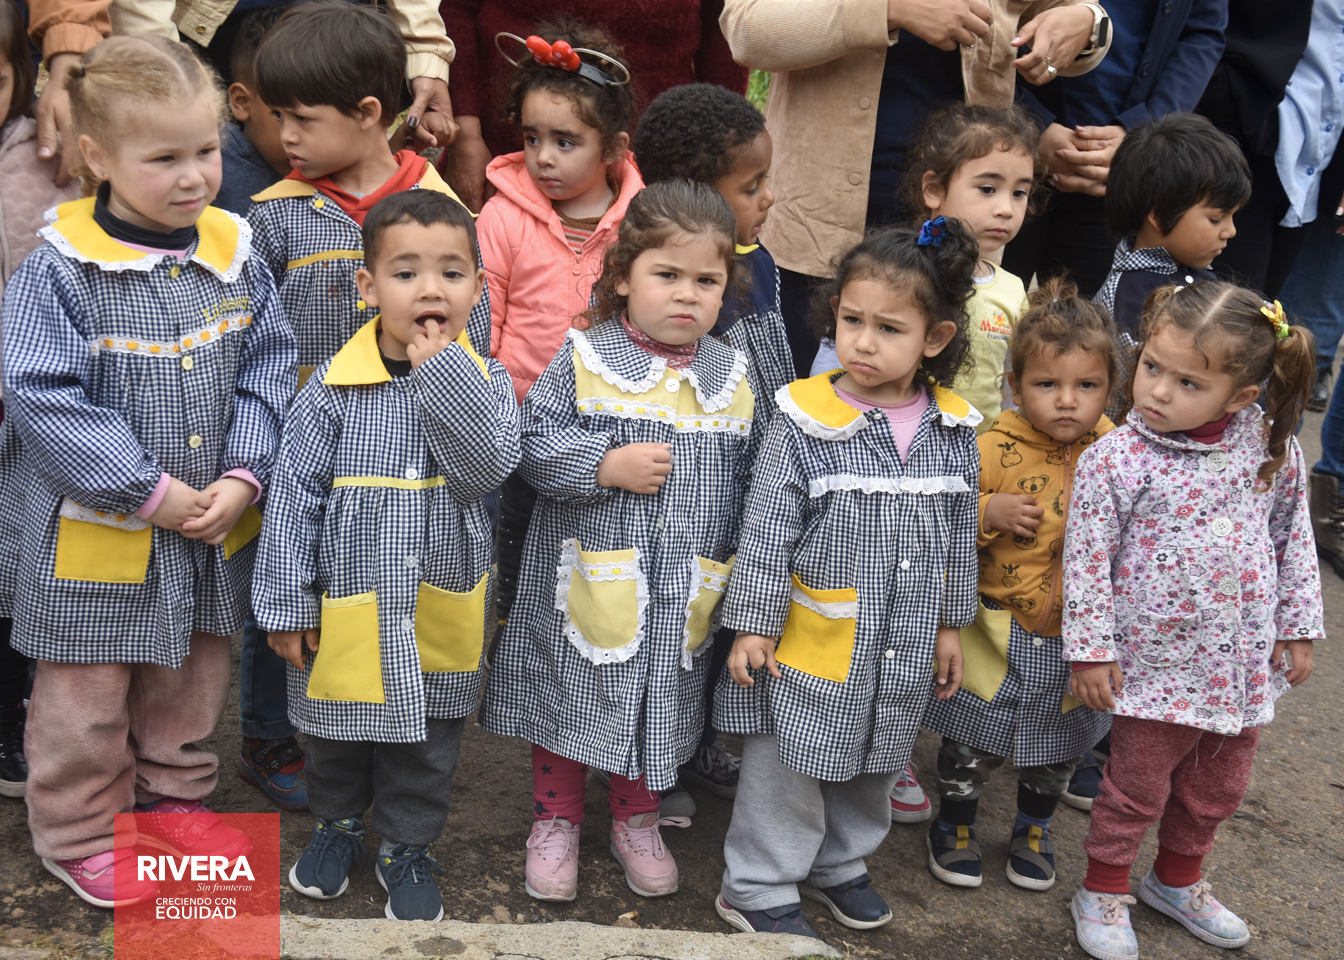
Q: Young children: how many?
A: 13